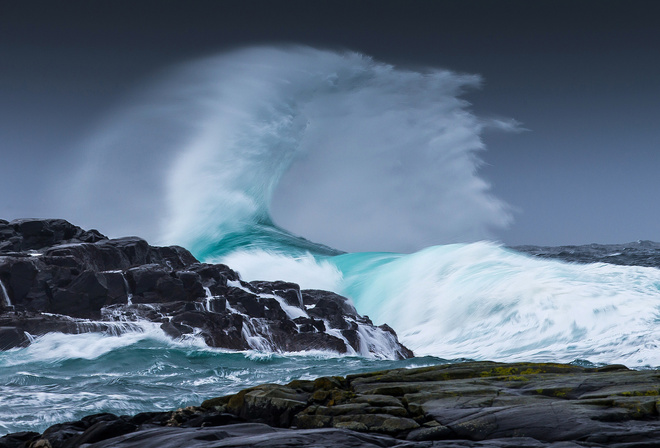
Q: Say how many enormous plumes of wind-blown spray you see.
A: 1